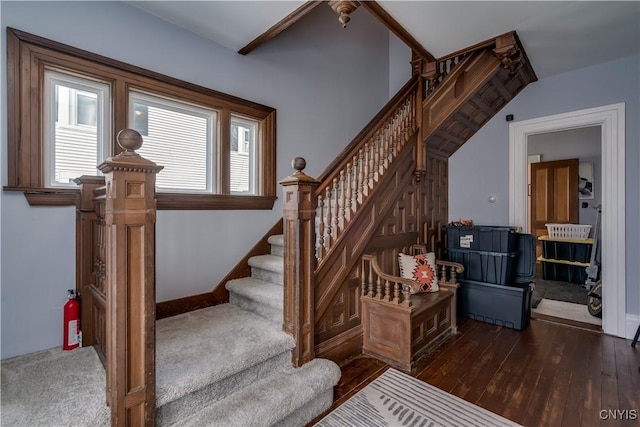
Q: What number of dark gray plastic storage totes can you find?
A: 3